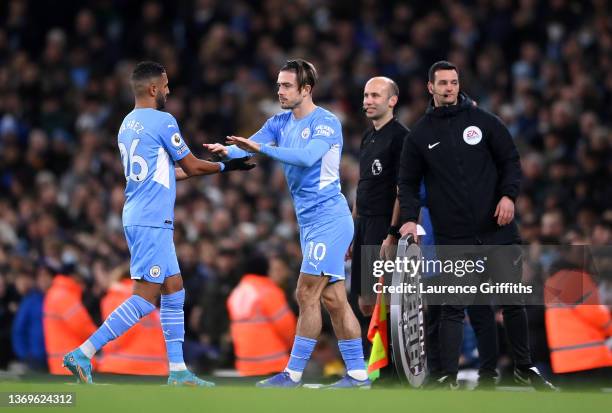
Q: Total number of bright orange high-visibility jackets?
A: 4